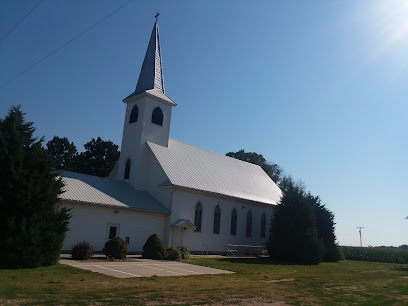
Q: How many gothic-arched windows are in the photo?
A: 8